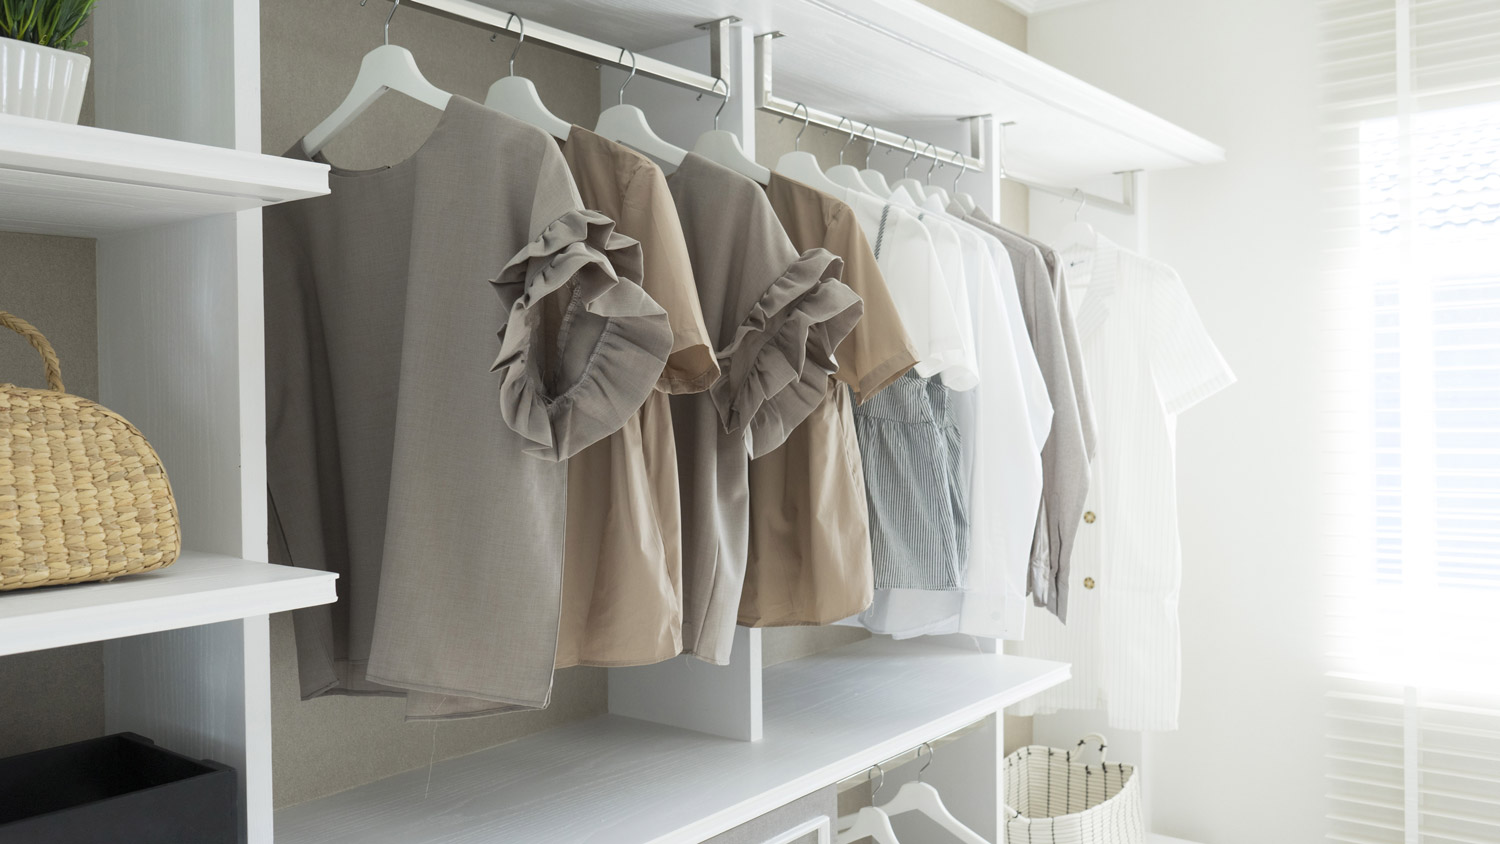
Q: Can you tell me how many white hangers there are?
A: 13